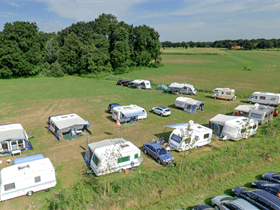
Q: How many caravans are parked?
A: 13